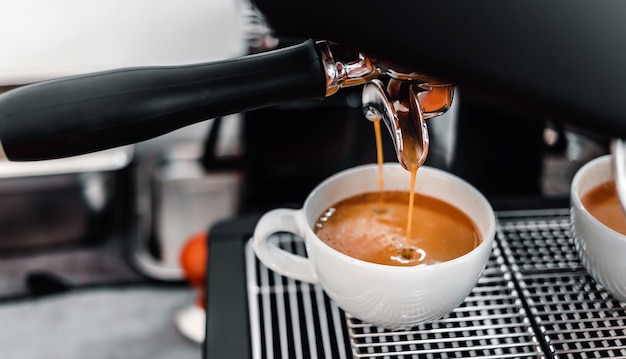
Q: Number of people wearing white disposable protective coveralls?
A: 0